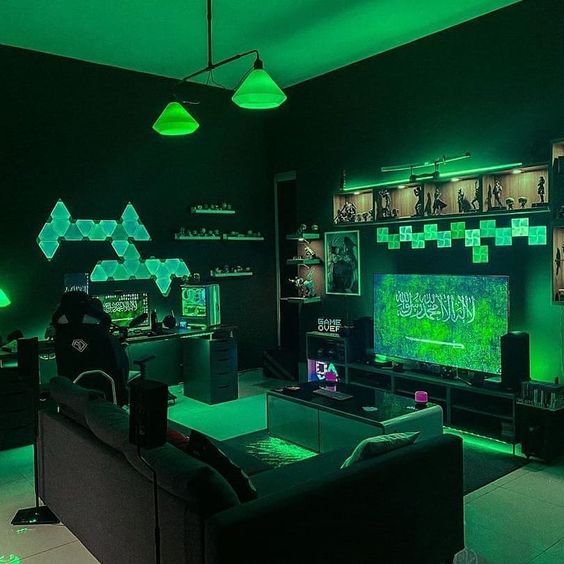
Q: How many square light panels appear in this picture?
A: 13